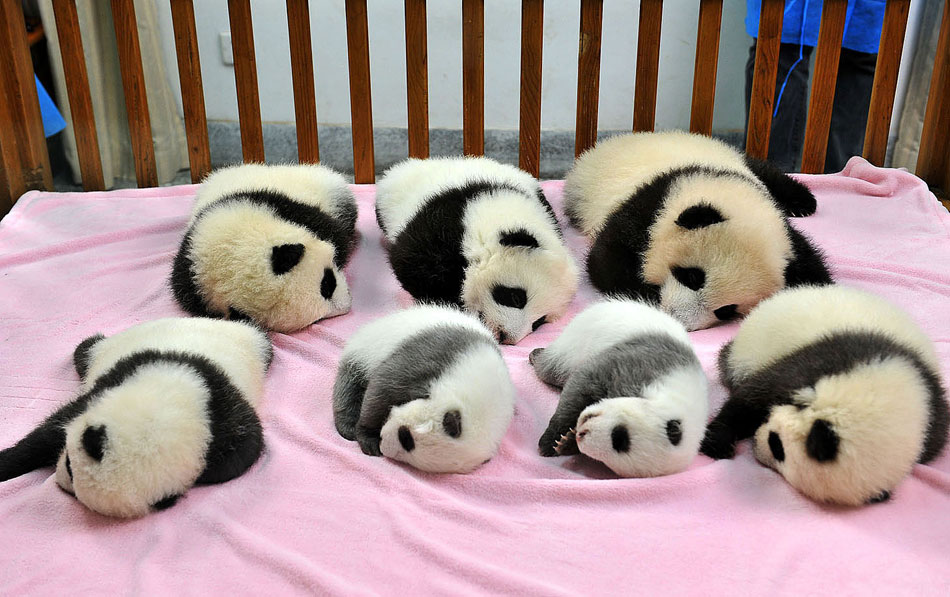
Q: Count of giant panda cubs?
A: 7